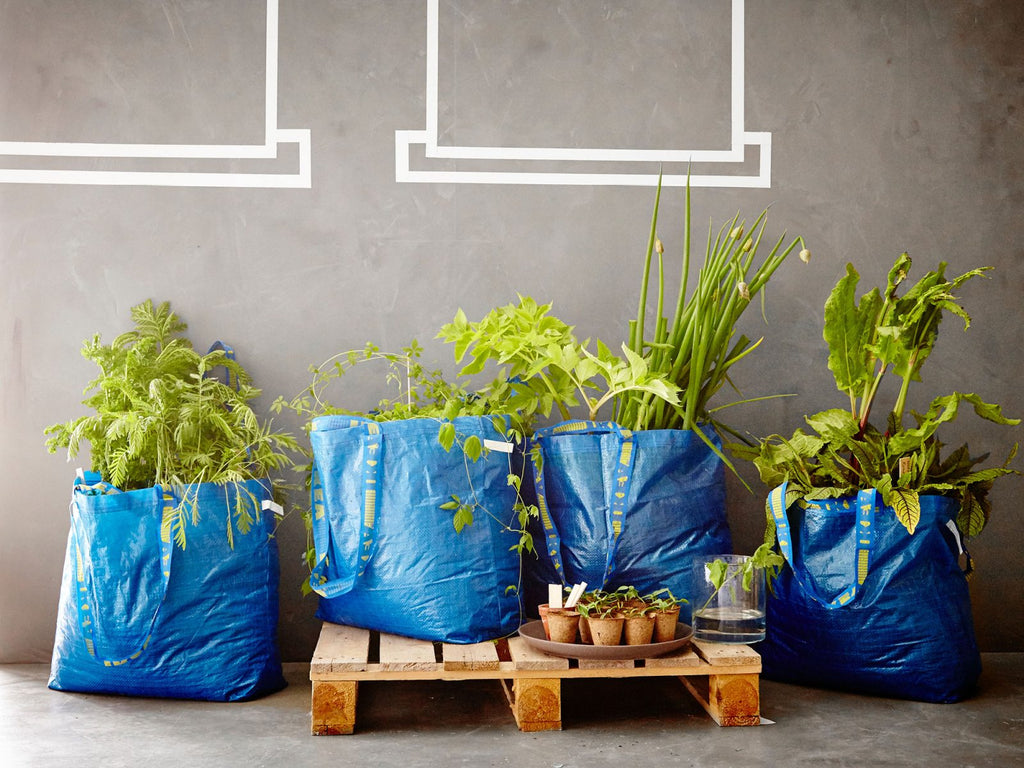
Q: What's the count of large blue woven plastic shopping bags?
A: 4